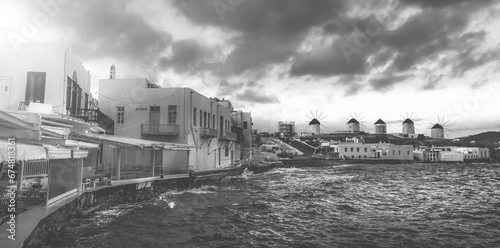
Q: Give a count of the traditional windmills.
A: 5